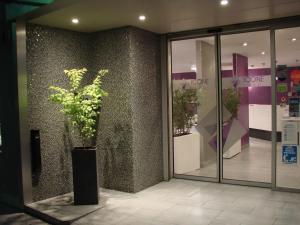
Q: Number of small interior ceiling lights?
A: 3